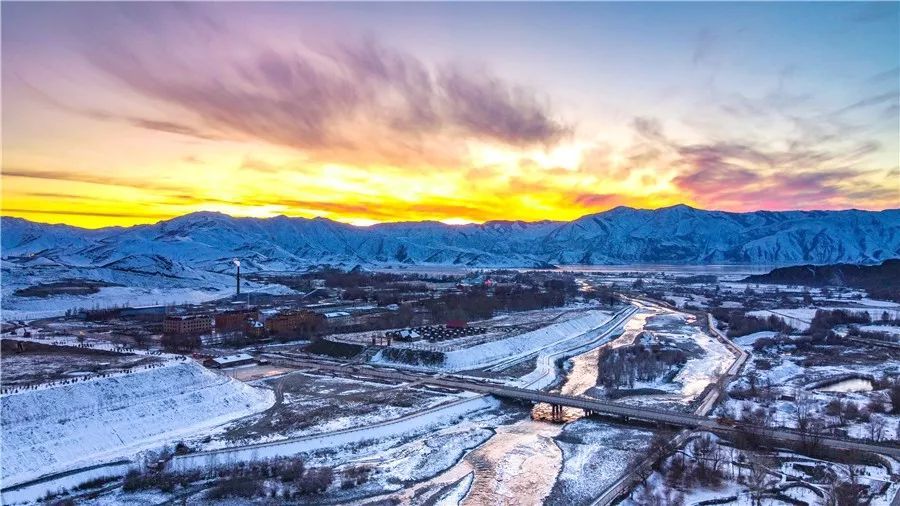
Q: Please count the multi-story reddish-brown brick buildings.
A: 3